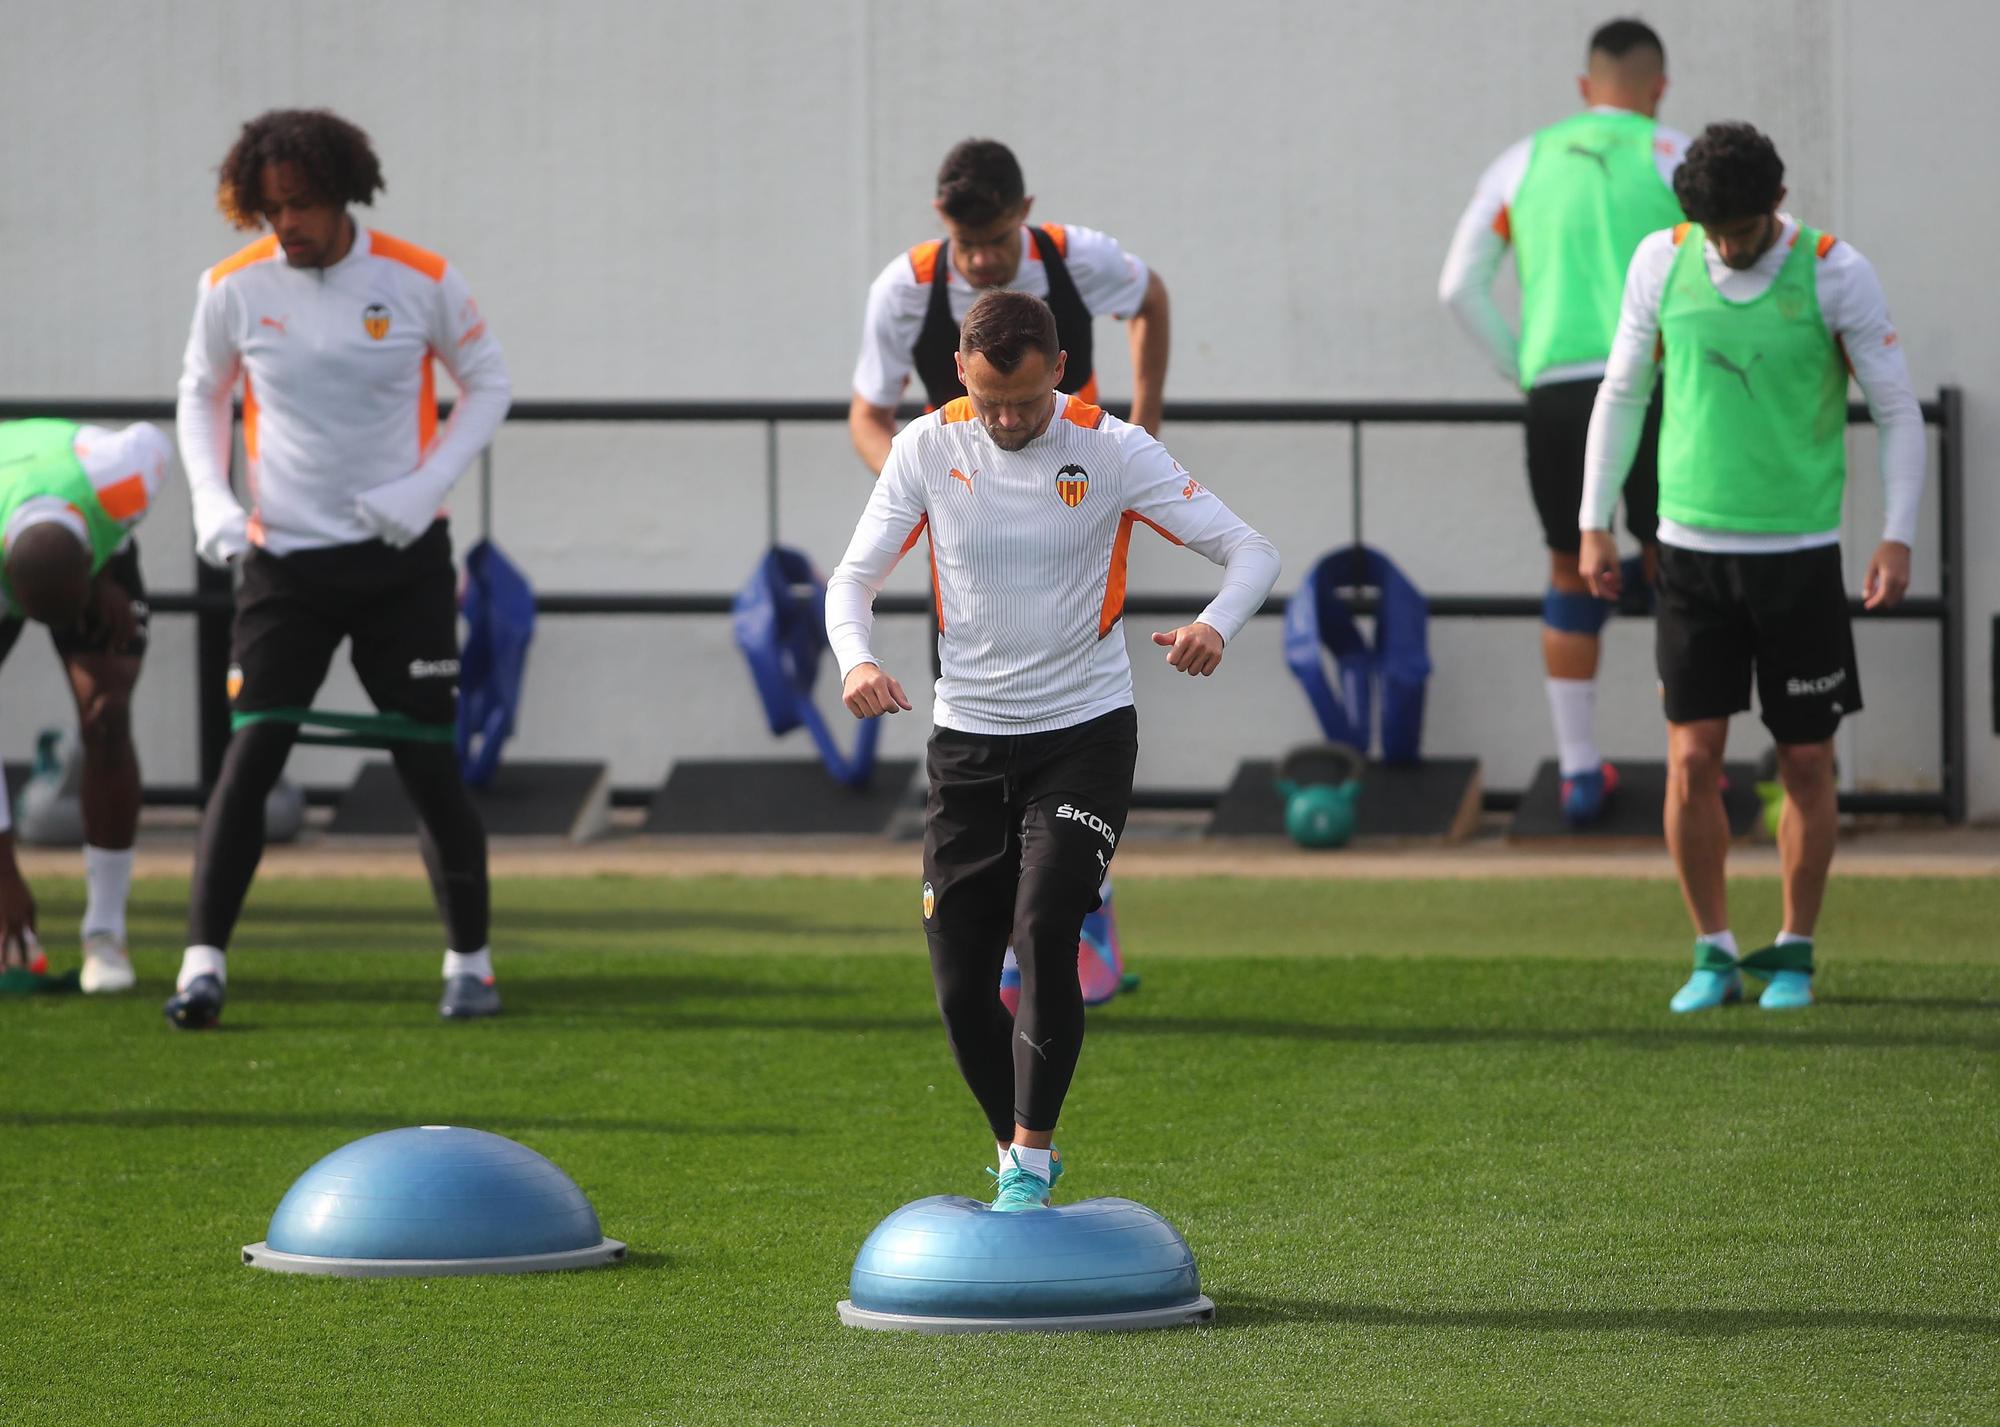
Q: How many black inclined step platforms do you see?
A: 4